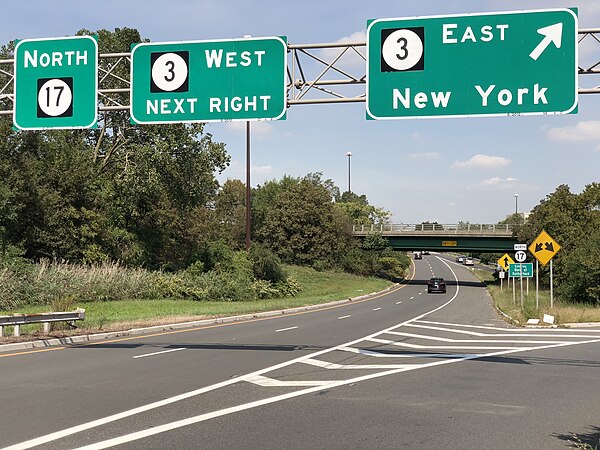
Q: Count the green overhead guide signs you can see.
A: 3